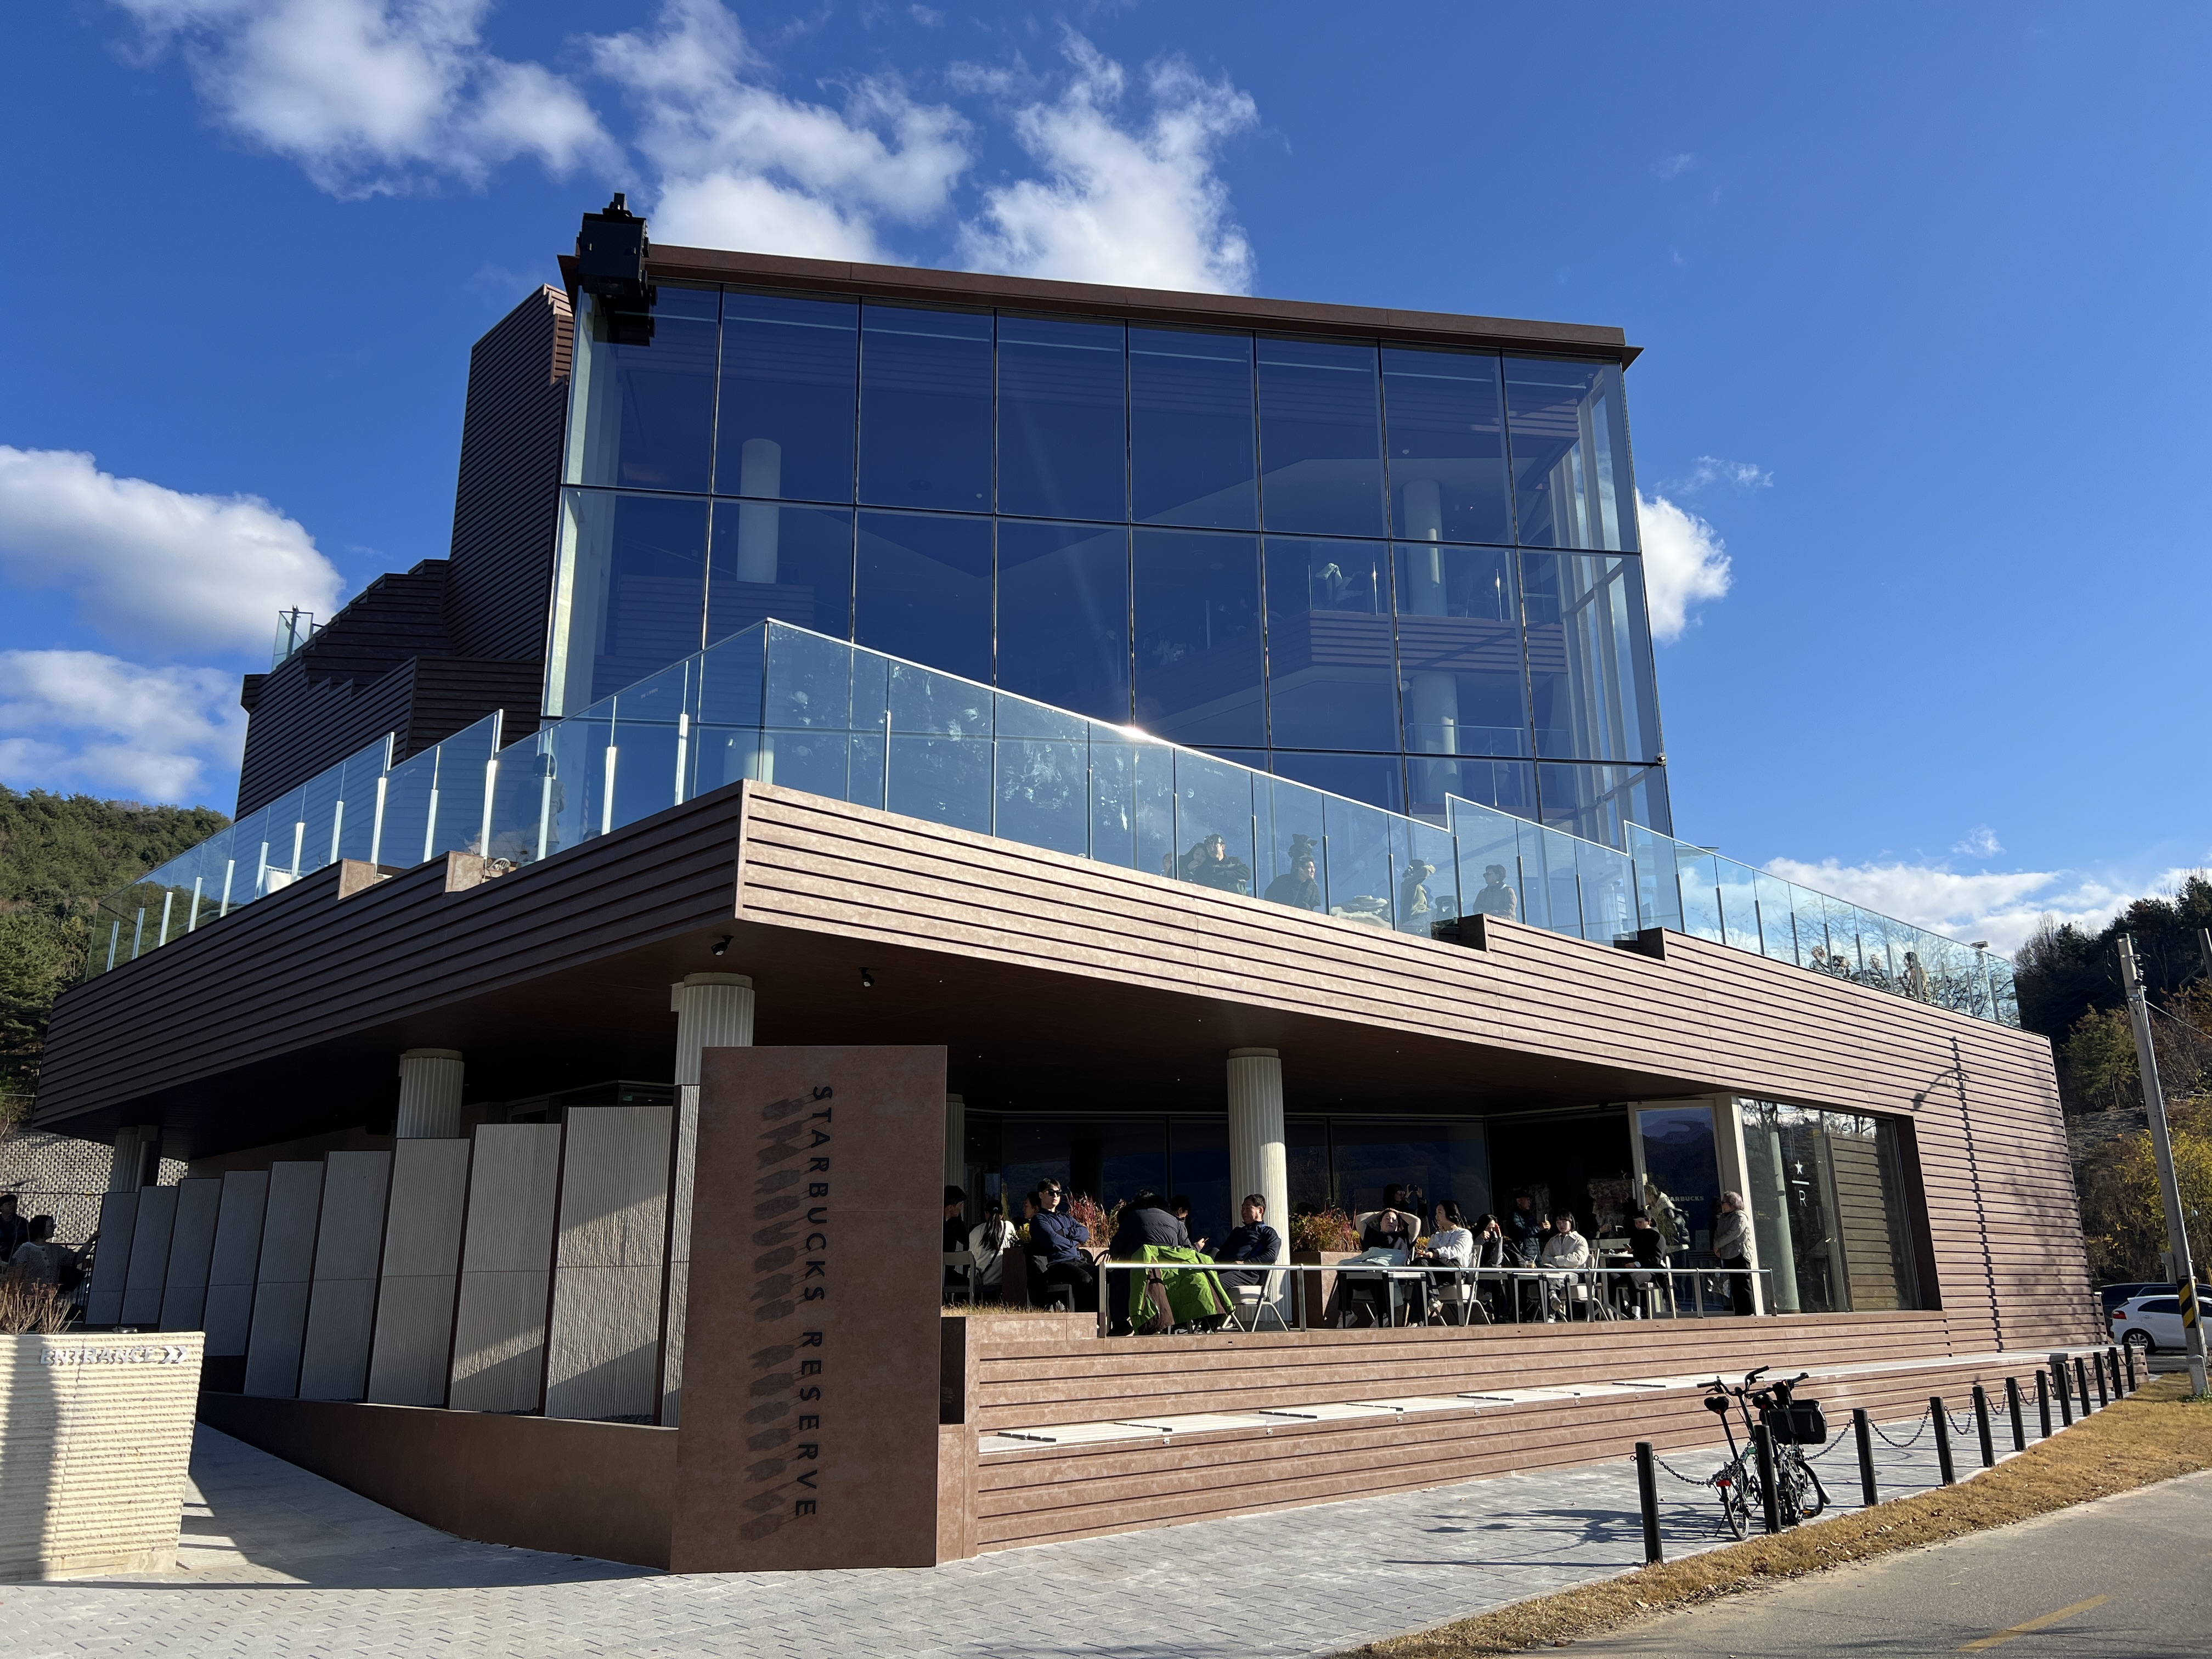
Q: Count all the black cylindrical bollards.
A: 12